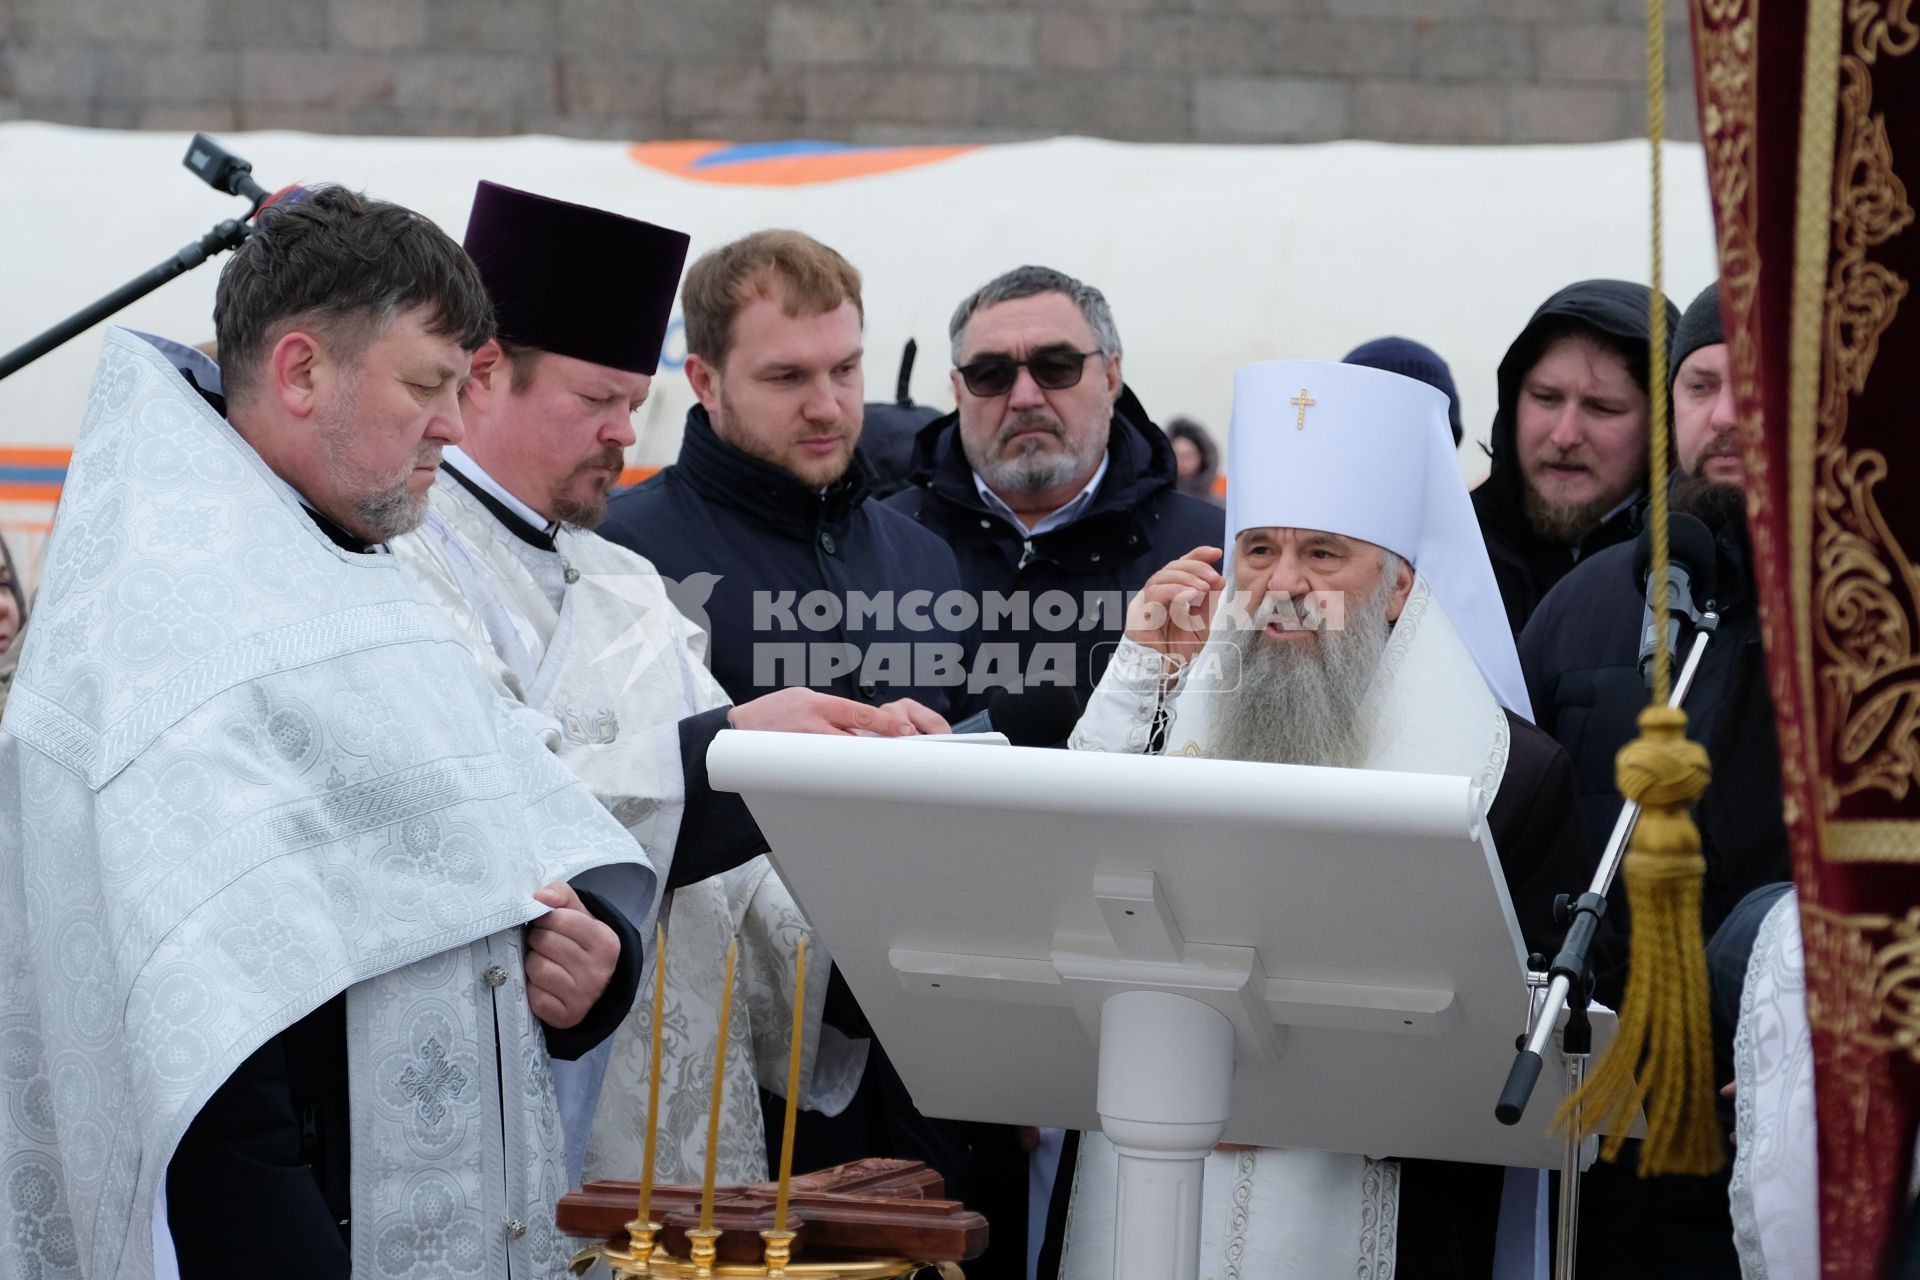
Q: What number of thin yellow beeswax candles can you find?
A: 3